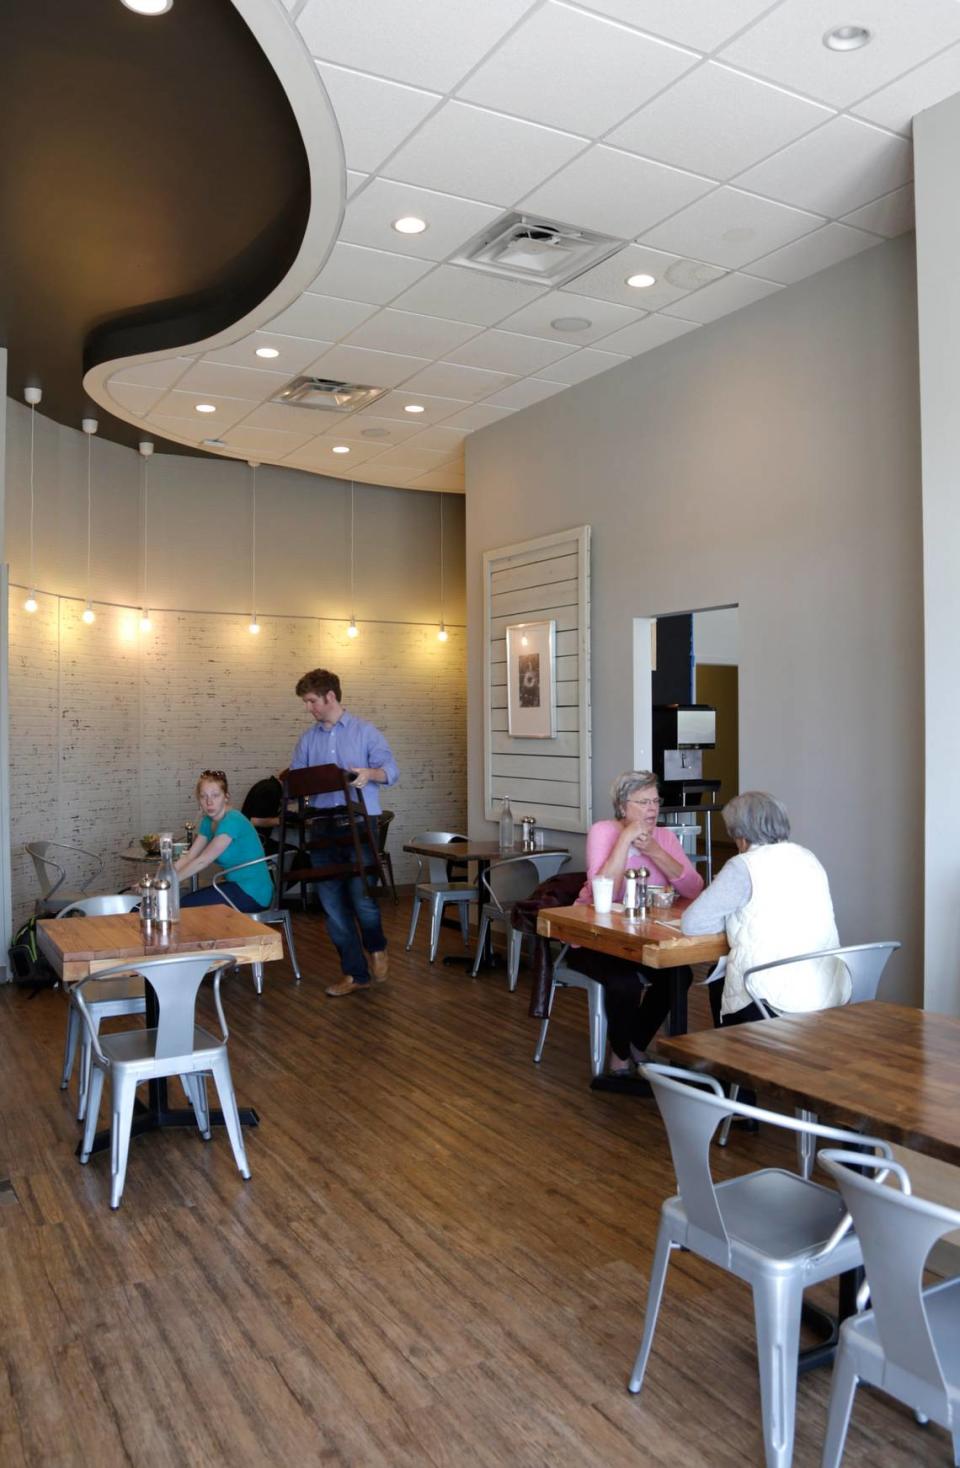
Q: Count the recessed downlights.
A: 8